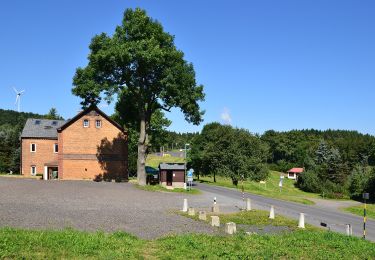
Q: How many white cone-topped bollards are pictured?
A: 4